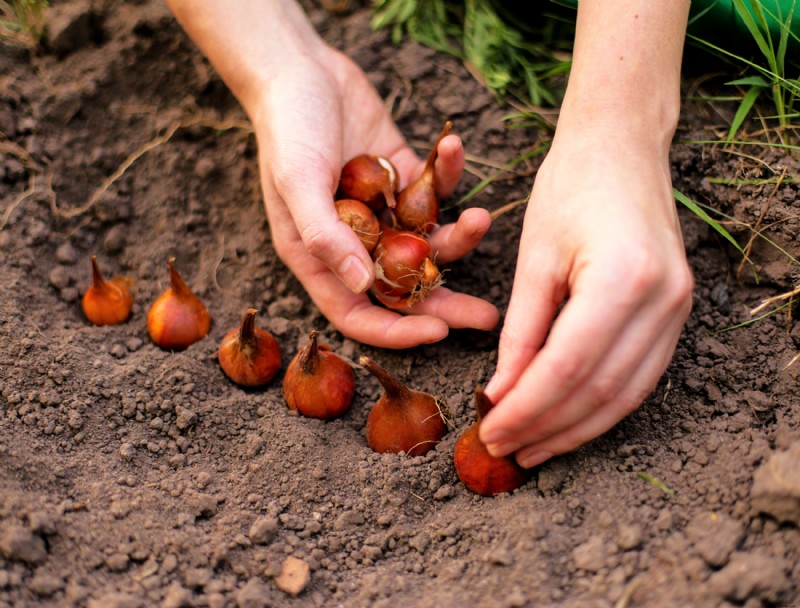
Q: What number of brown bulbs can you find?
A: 10